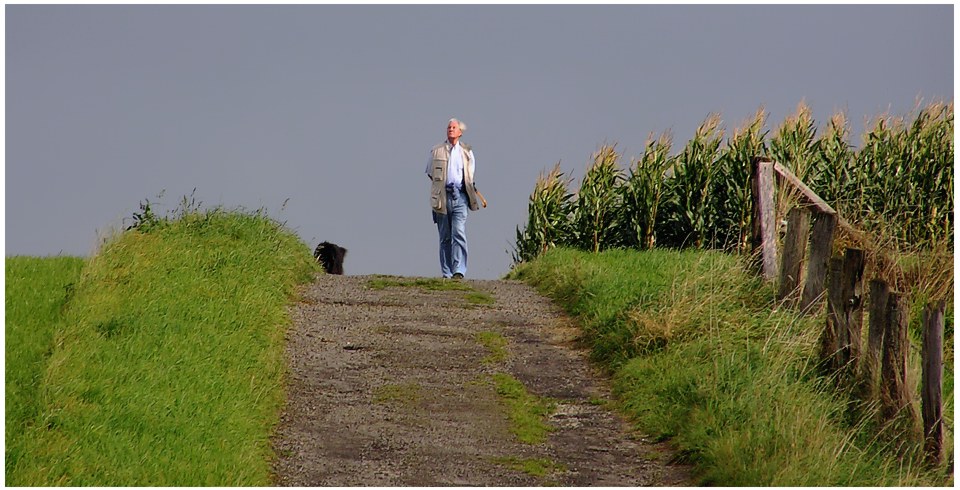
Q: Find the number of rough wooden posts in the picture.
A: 8